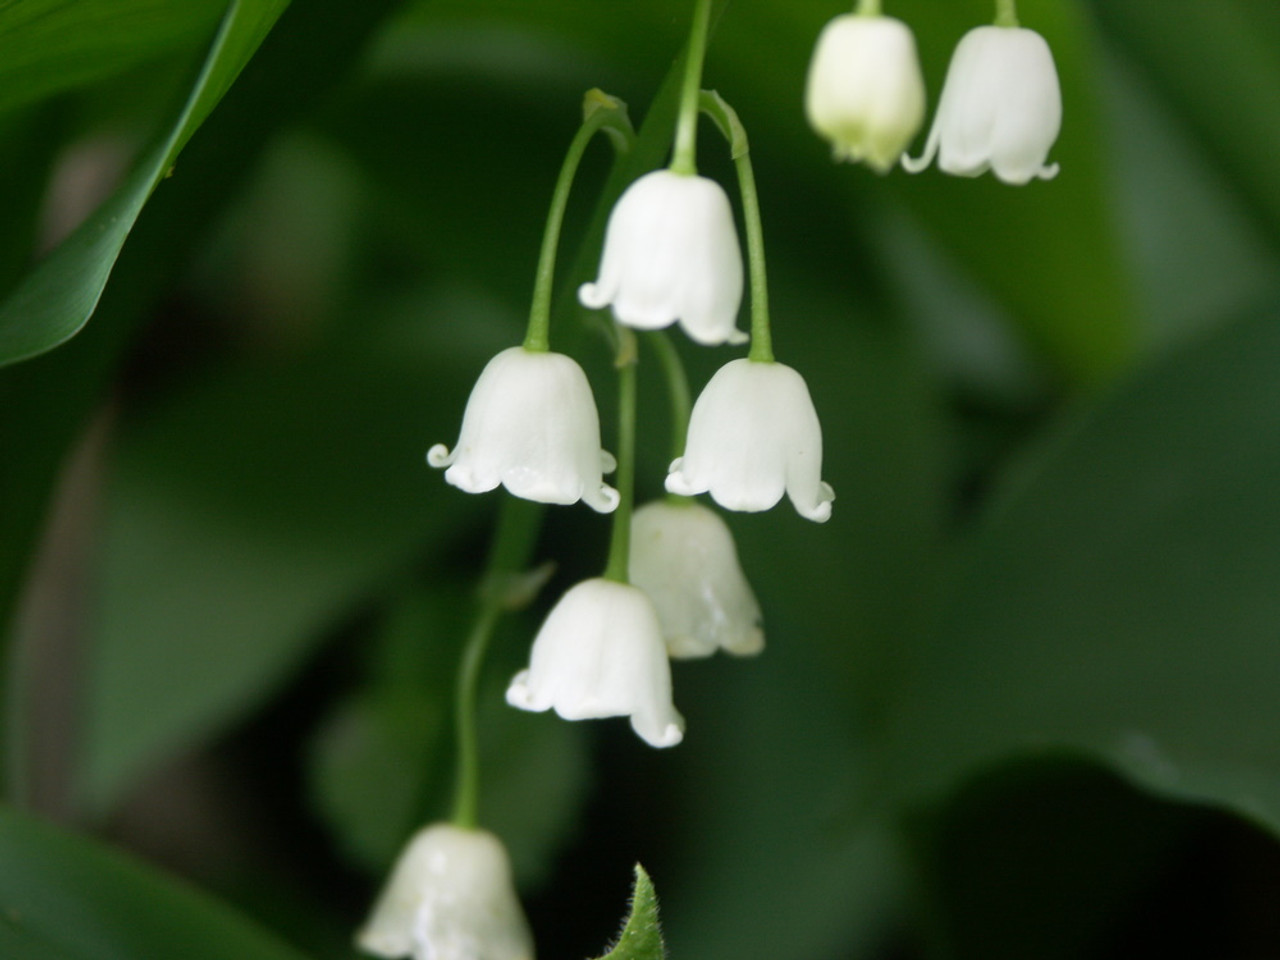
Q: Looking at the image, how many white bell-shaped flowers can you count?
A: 8